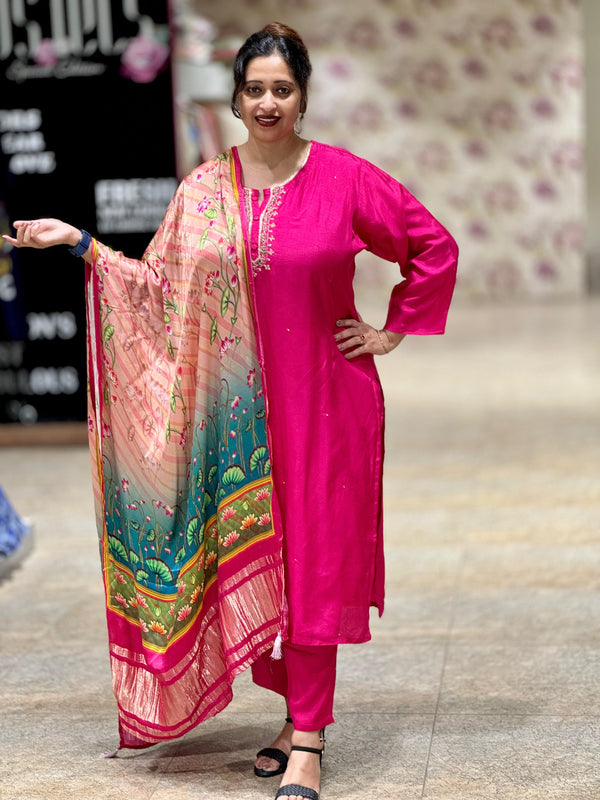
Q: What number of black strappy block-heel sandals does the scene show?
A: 2